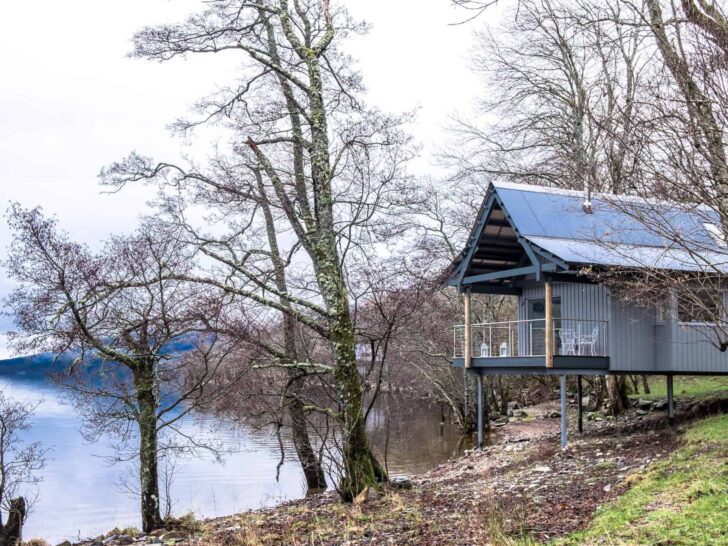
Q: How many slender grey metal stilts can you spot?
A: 4